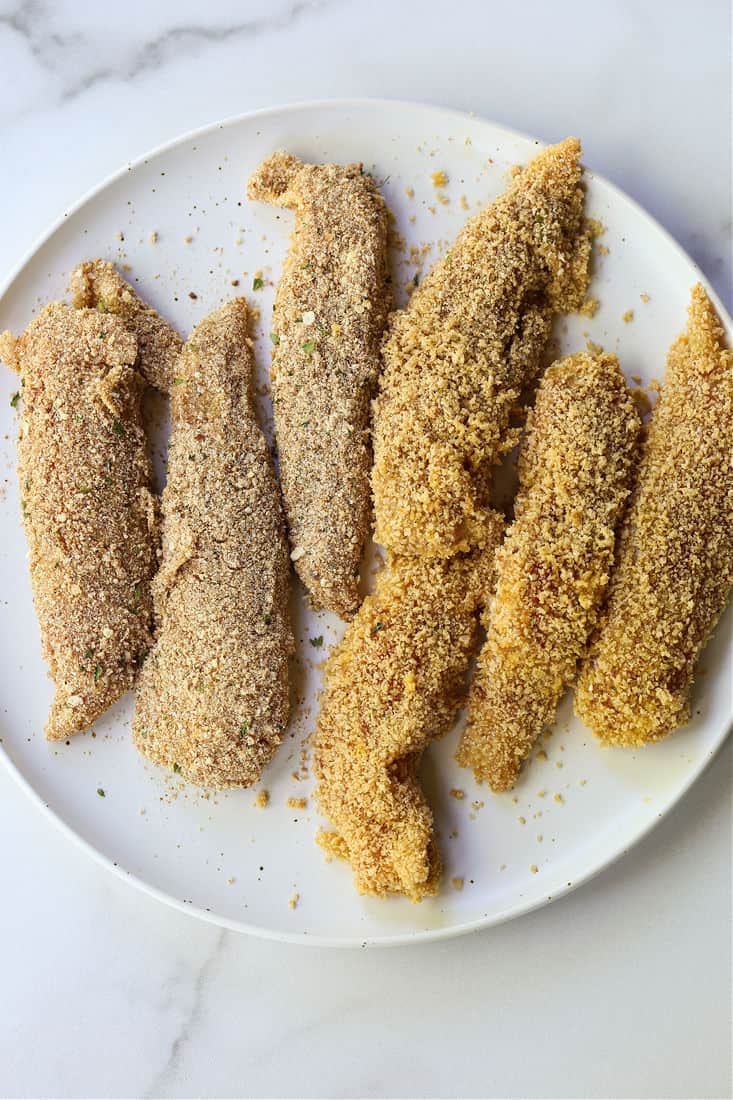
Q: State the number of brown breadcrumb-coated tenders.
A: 3